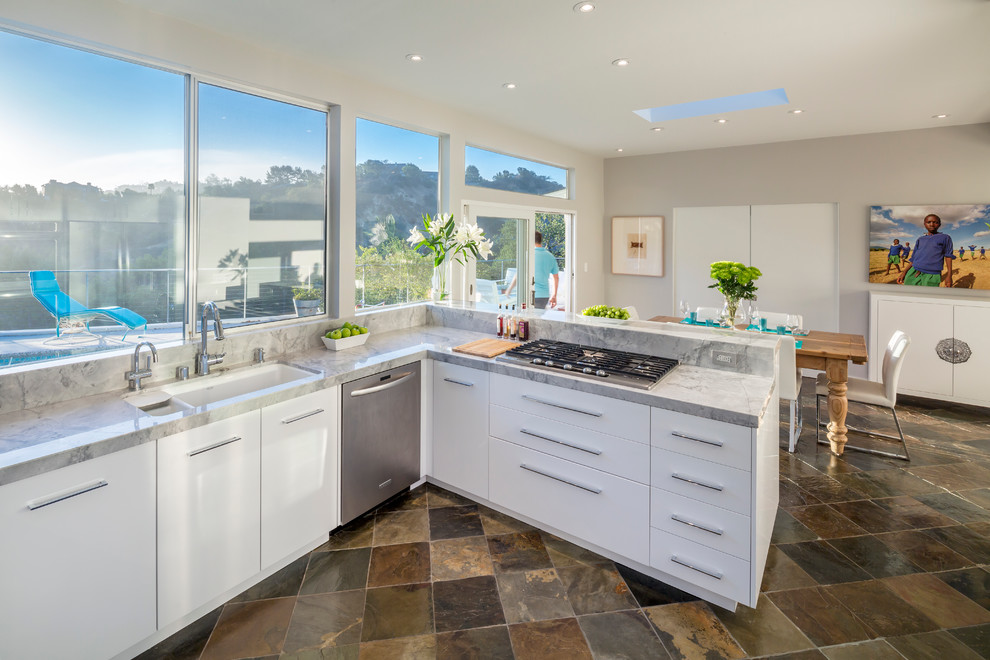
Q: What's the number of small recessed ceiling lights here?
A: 9